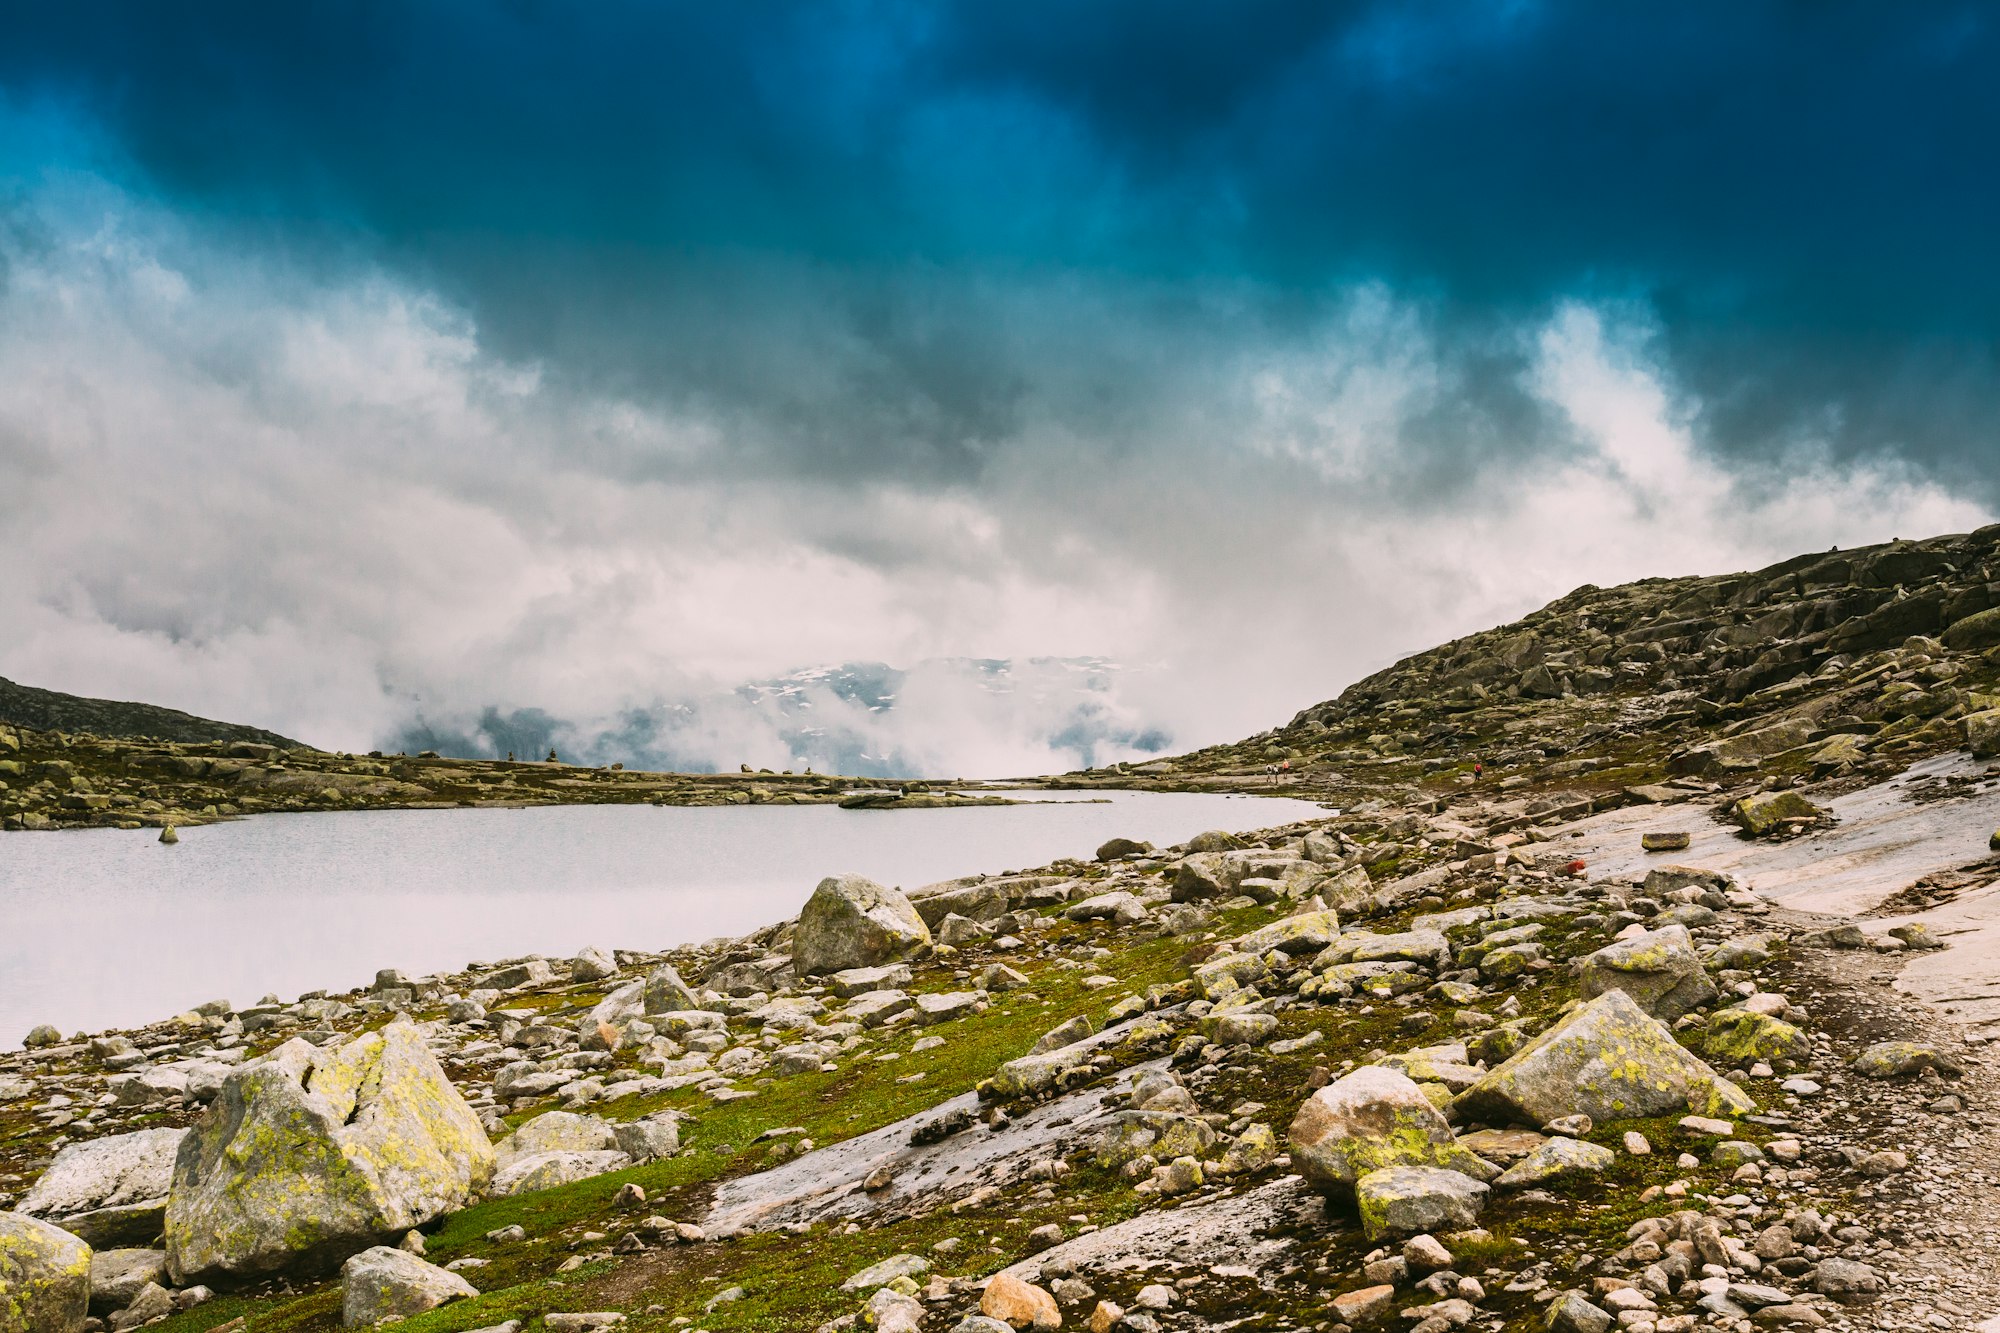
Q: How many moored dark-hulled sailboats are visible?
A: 0